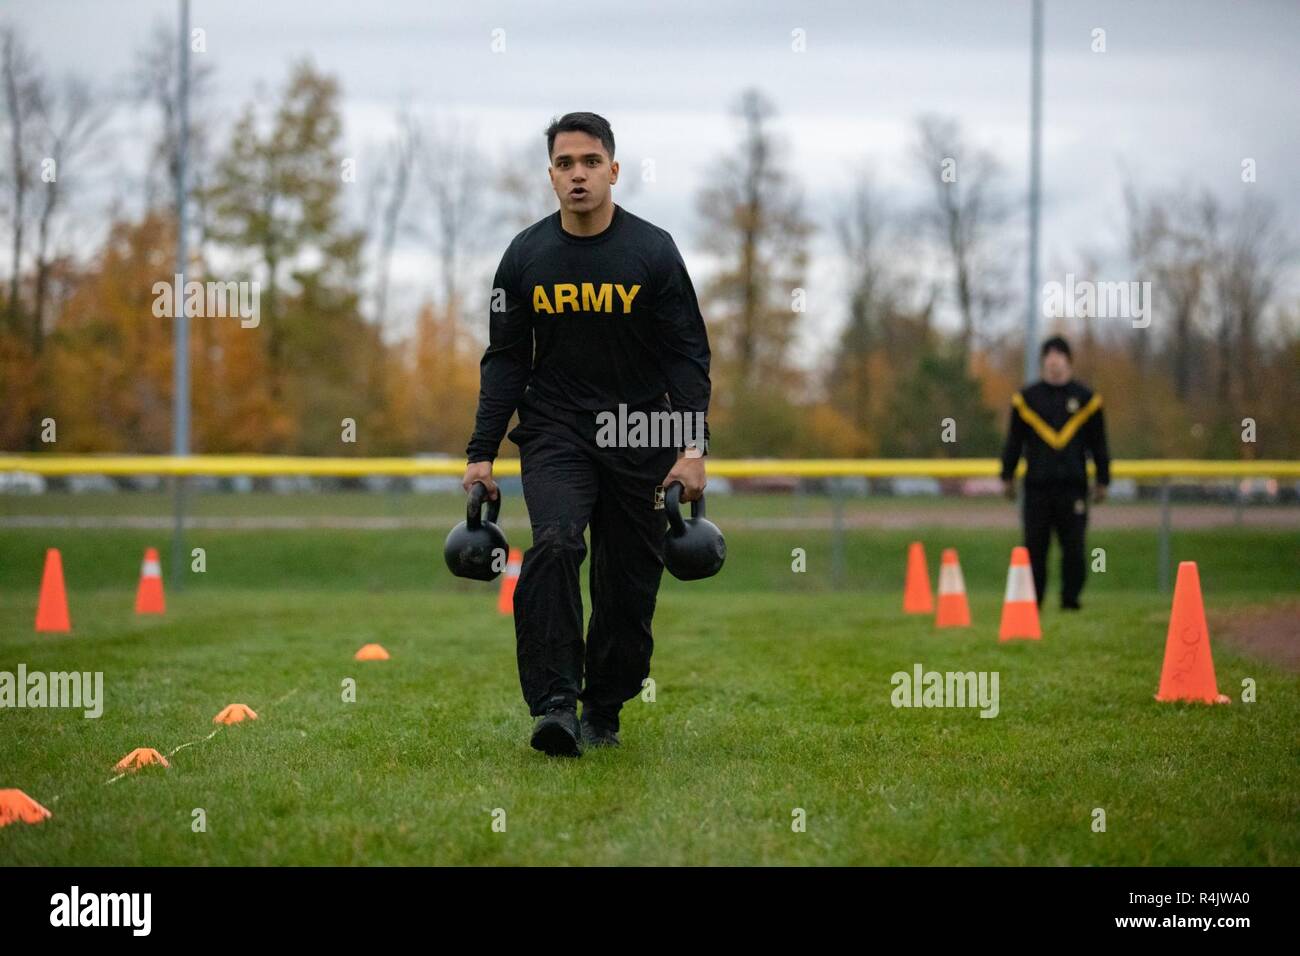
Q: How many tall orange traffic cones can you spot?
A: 7